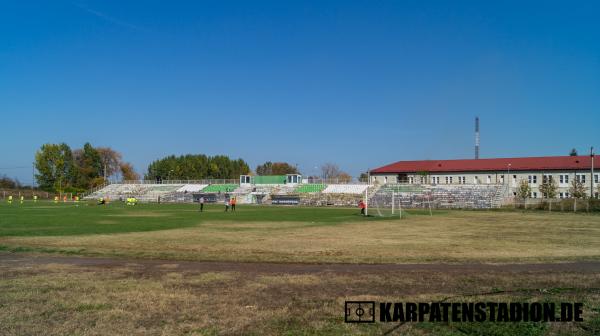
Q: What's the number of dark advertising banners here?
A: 2